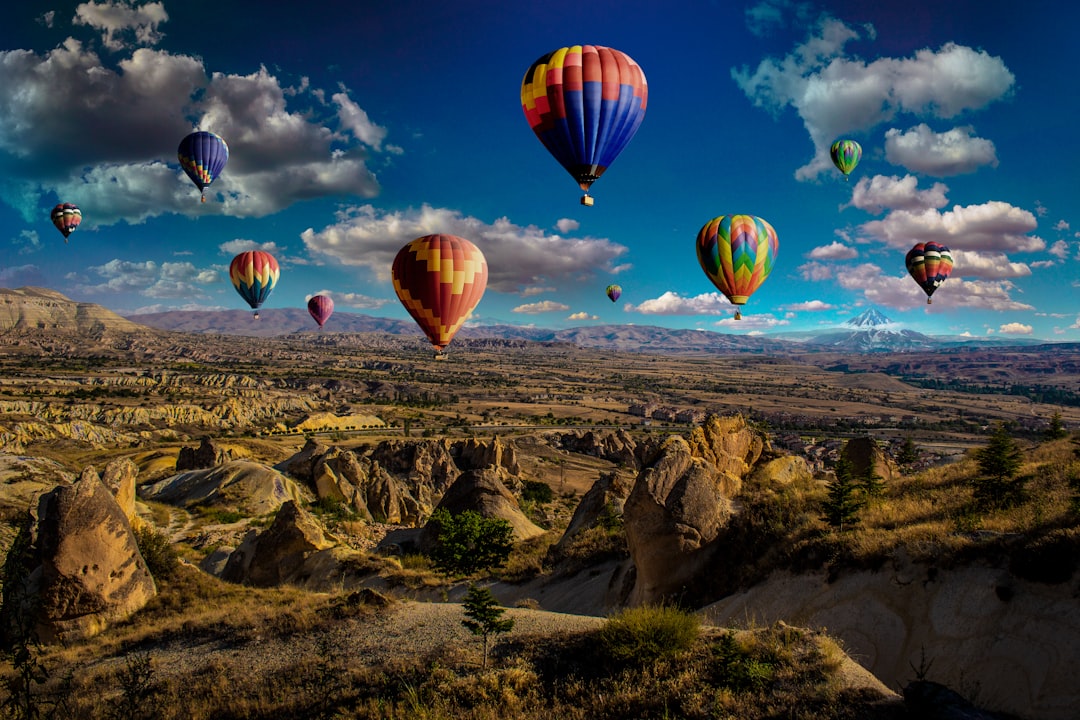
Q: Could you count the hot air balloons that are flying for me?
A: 10